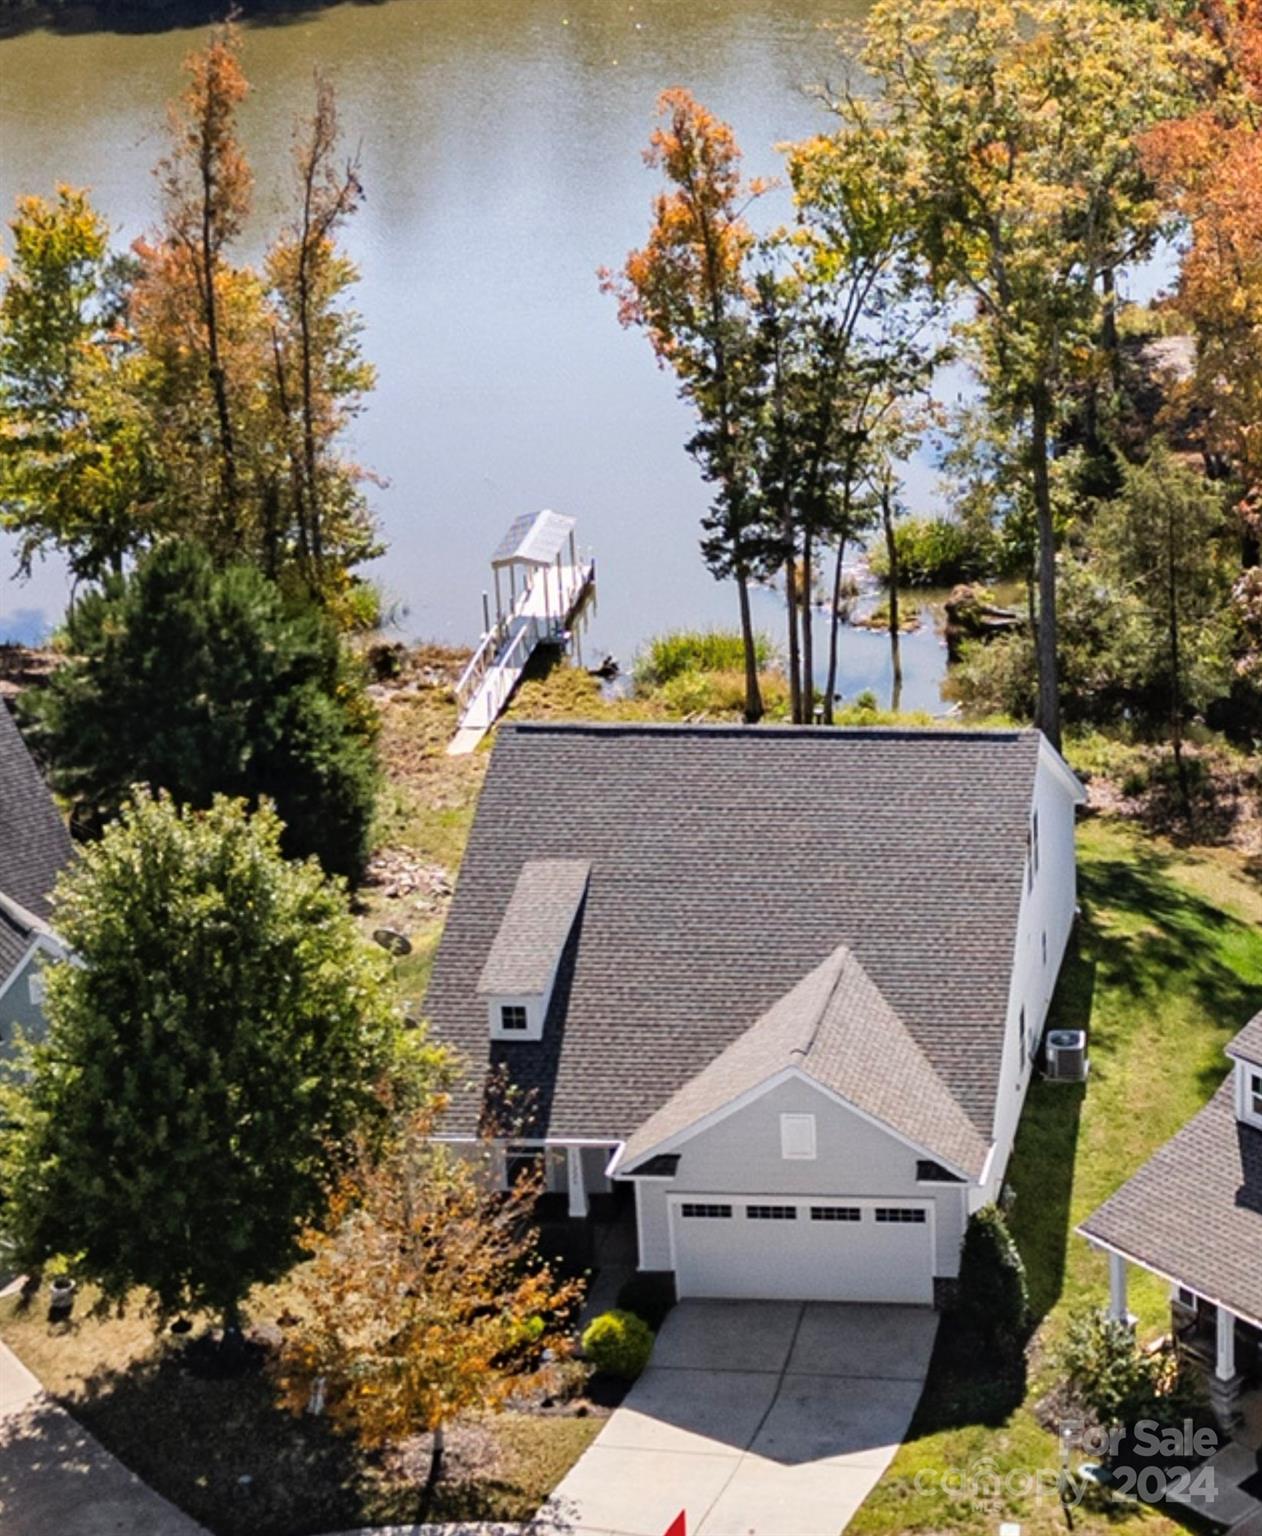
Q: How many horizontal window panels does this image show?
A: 4